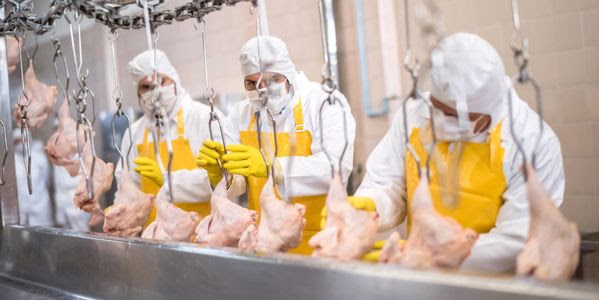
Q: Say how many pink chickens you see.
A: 11